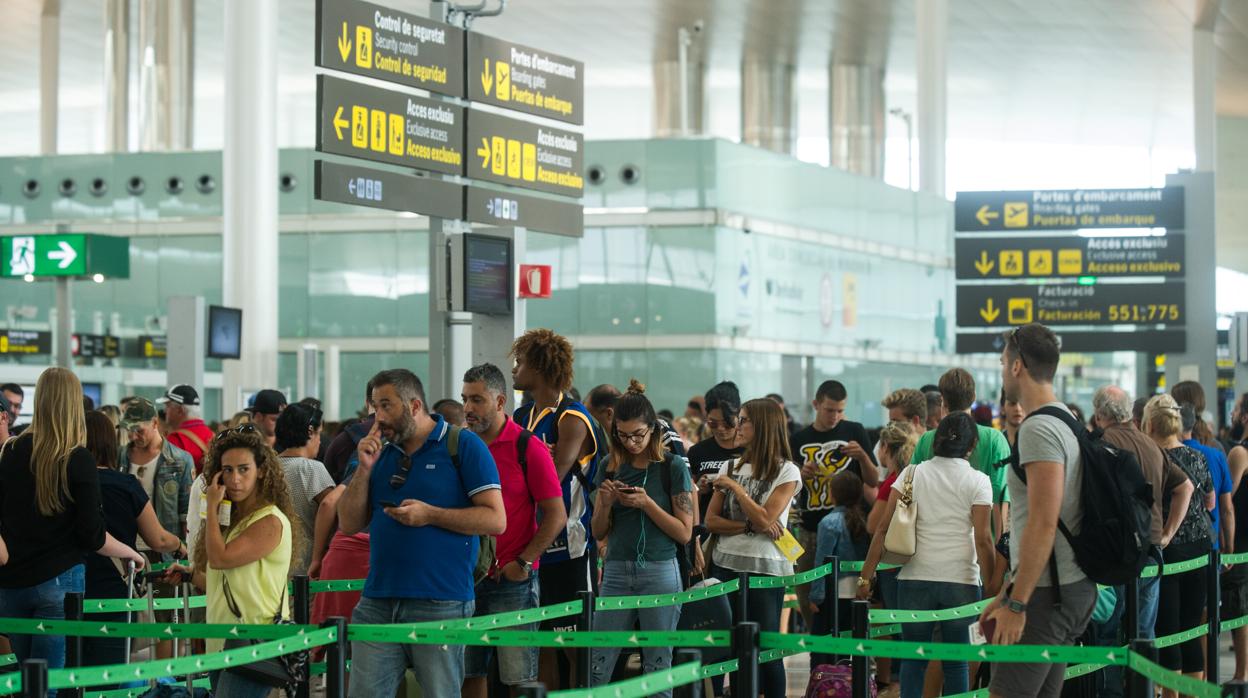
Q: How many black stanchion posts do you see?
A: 15